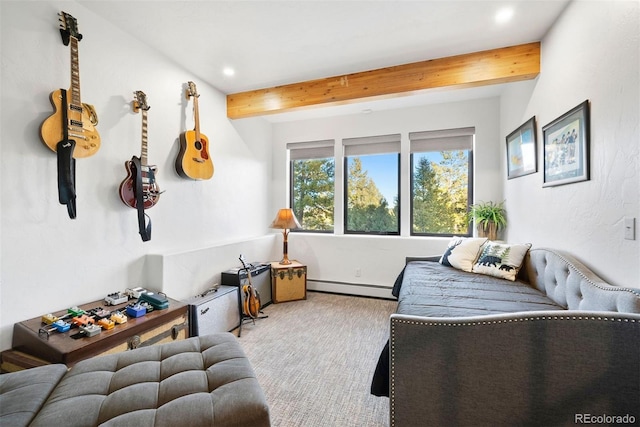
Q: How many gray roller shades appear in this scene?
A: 3